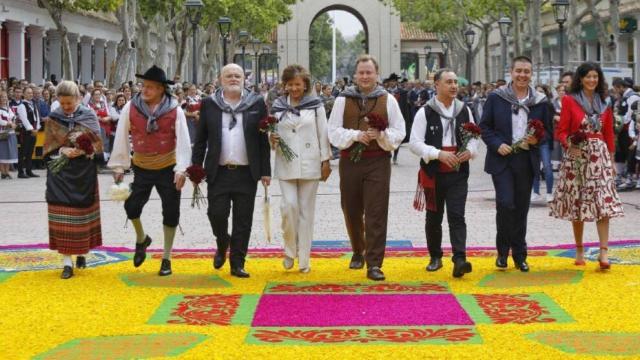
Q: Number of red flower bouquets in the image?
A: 7